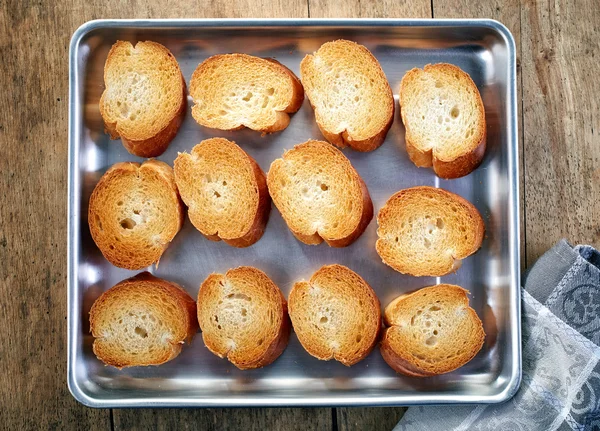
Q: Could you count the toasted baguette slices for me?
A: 12